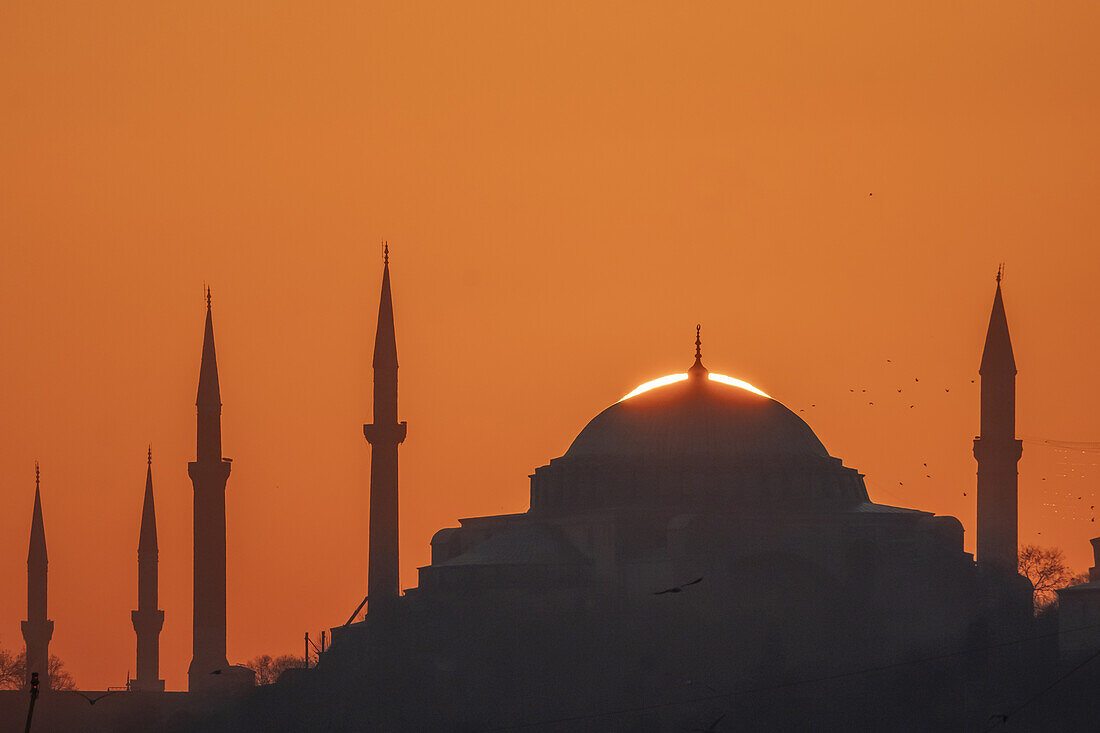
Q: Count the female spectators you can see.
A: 0